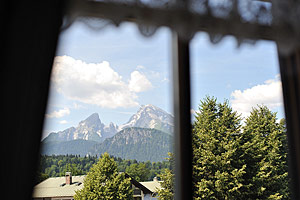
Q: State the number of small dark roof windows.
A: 2